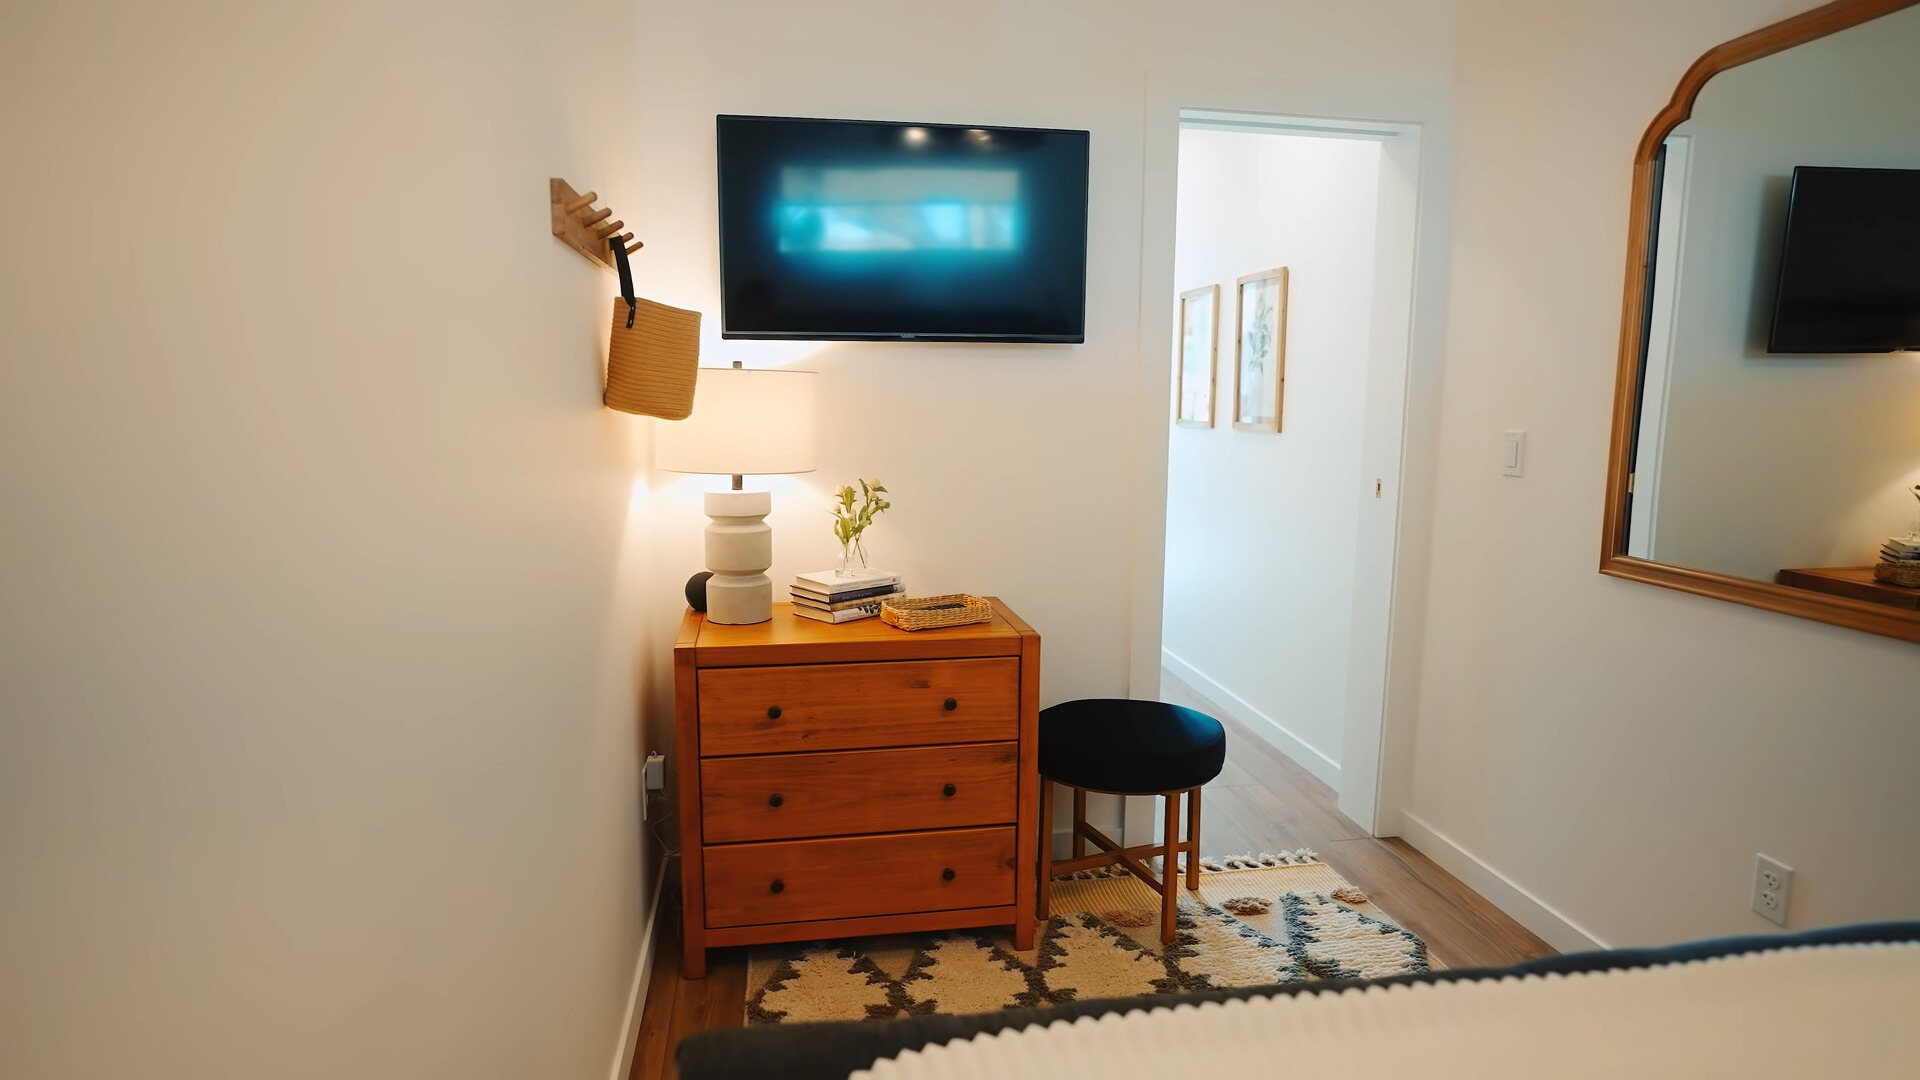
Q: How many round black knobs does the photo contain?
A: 6